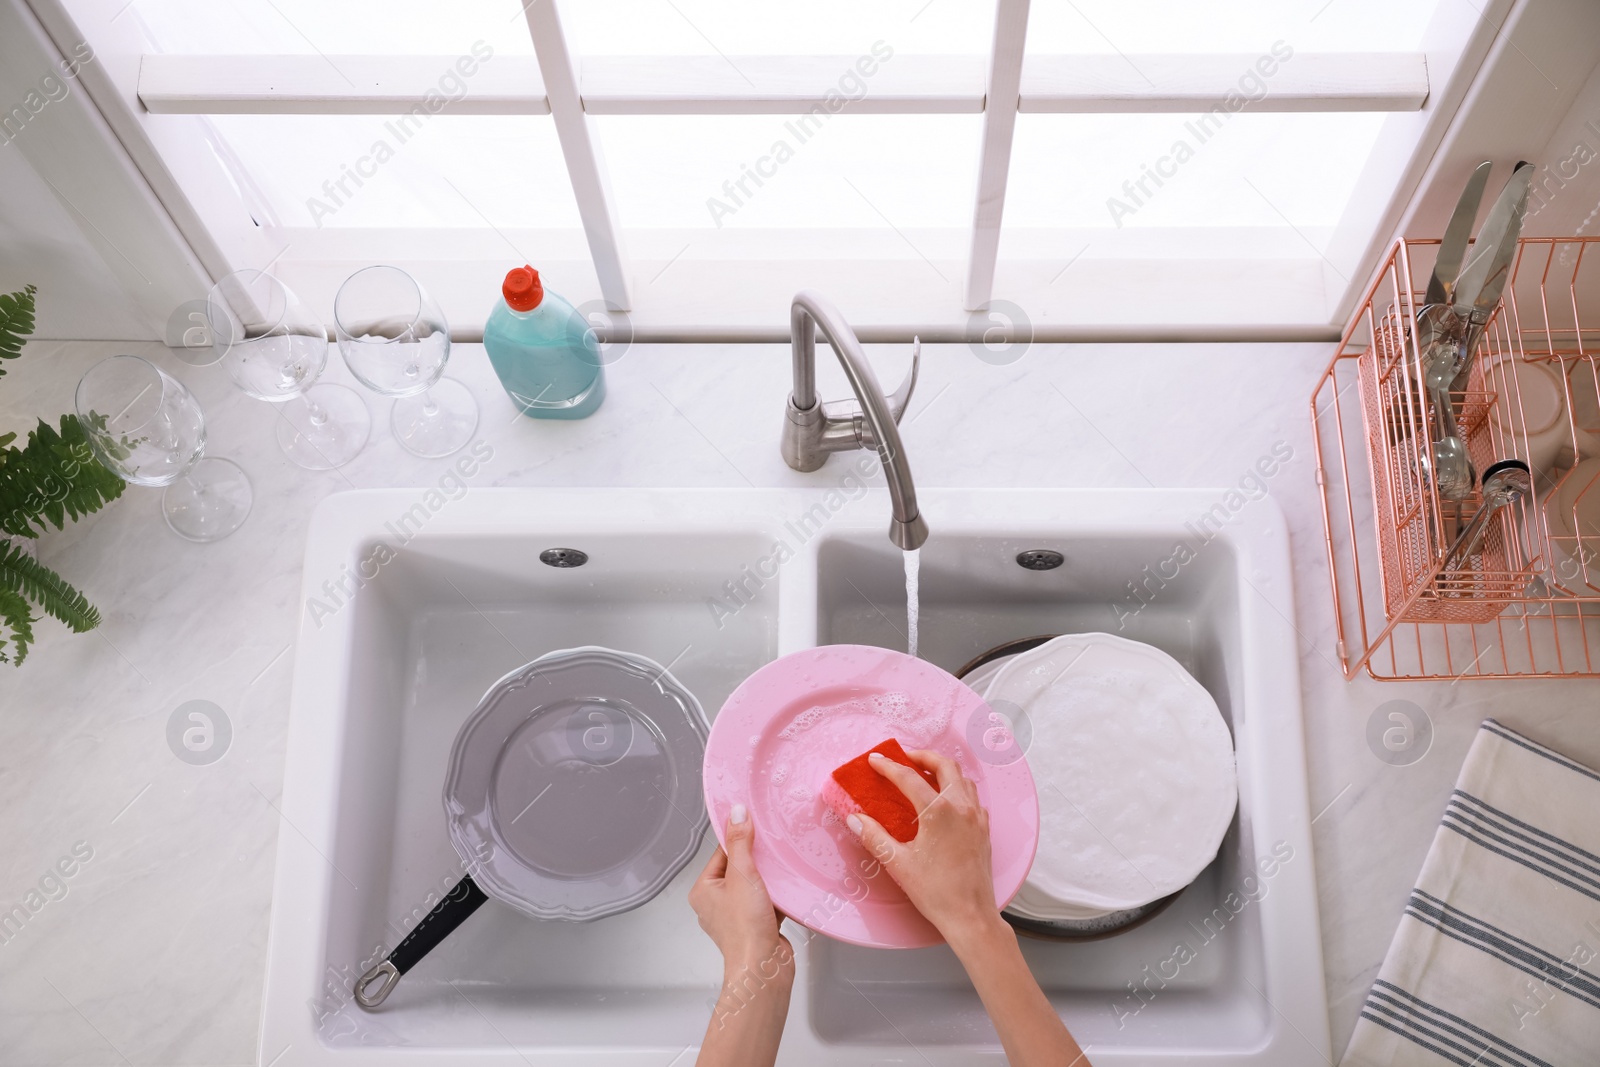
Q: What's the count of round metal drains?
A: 2